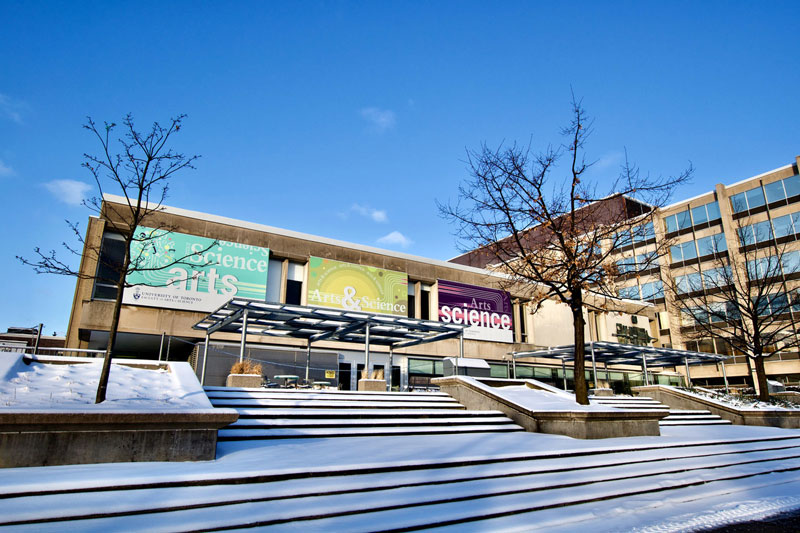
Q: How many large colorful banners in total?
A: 3